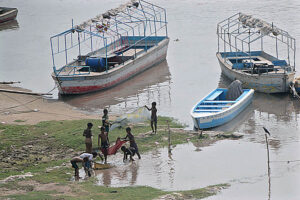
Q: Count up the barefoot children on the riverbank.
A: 8